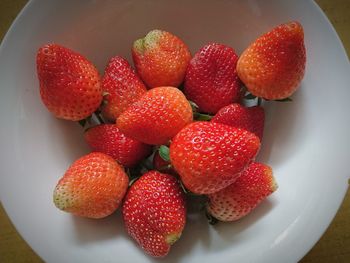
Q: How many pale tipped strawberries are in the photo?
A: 4